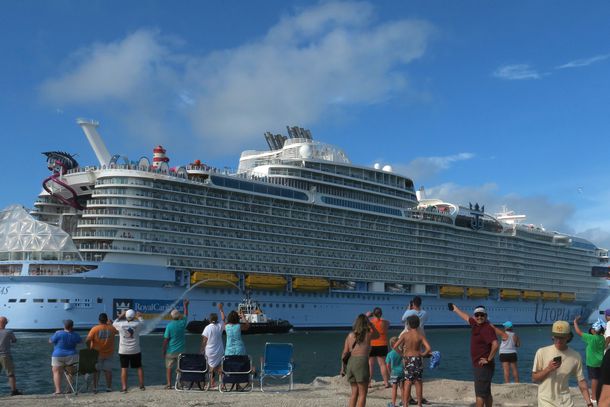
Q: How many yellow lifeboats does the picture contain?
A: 9